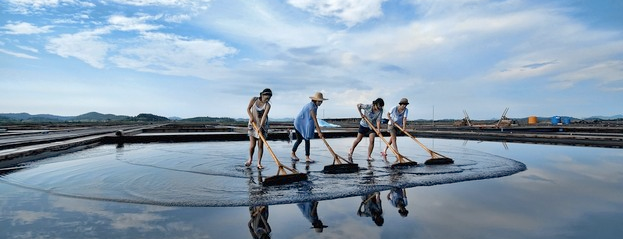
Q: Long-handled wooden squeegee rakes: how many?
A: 4